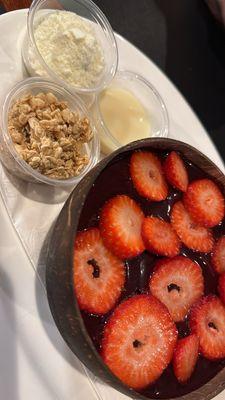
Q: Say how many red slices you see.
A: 13